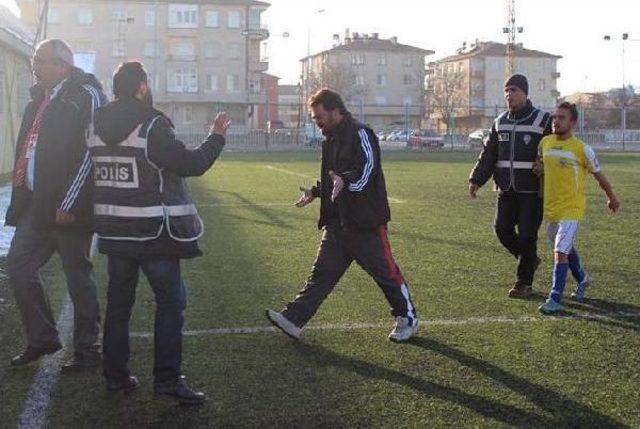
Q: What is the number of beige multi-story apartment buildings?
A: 3